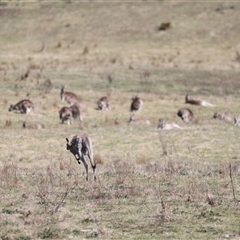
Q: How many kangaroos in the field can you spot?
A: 14